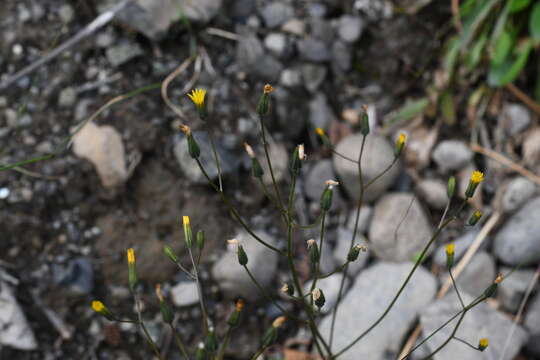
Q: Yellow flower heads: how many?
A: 10